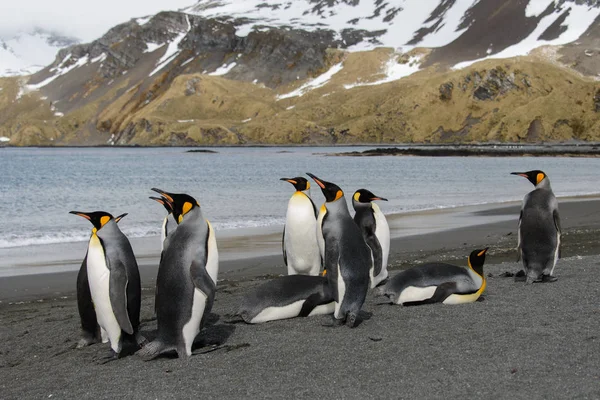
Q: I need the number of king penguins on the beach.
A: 10